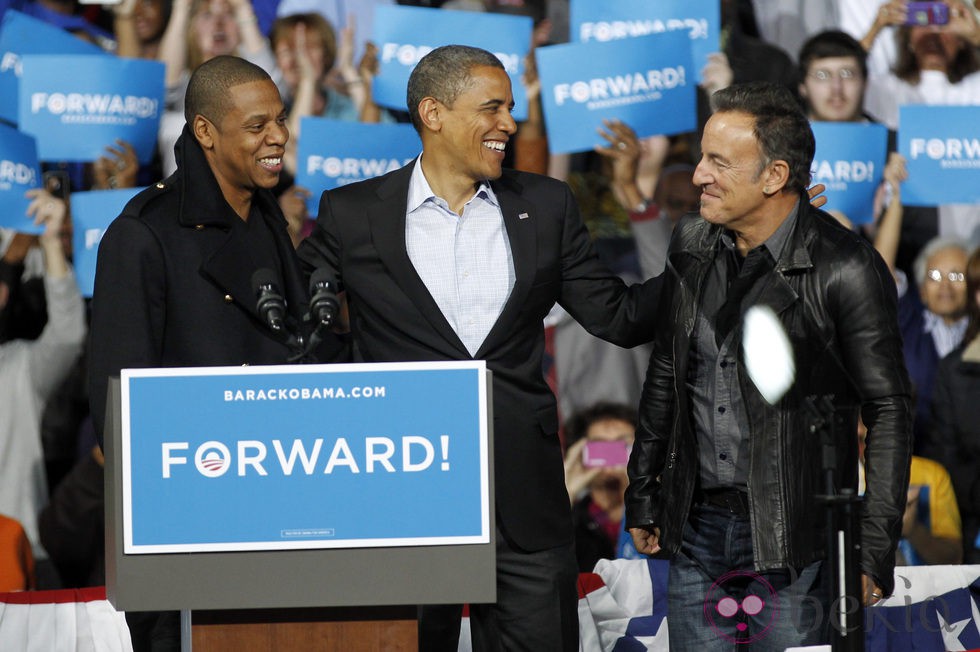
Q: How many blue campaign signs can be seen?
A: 11